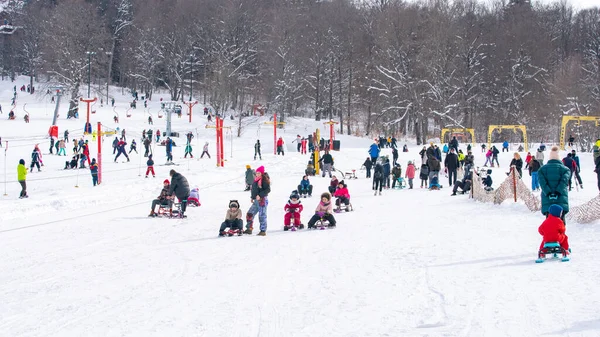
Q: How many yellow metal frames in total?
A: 3